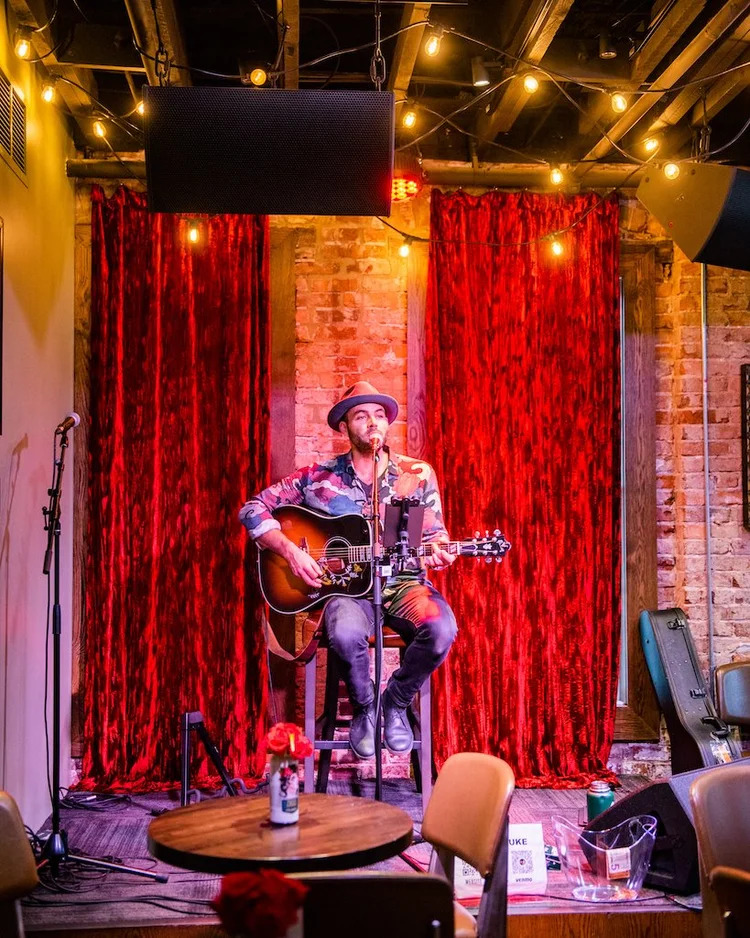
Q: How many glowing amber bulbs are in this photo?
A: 15